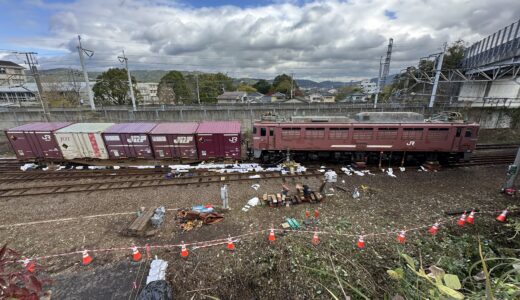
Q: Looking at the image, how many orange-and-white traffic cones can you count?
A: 13